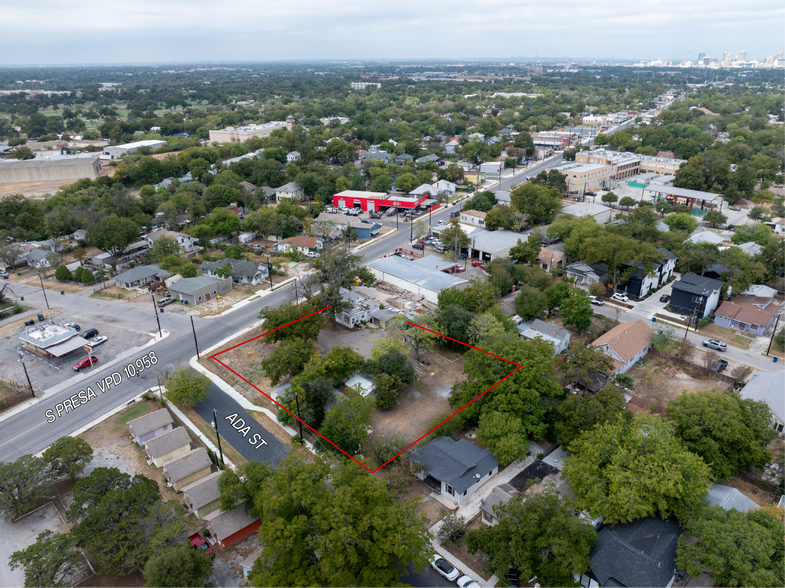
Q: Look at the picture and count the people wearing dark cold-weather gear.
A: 0